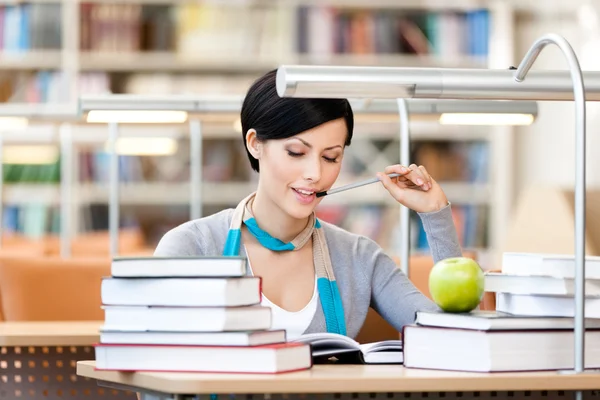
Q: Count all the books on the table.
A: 11